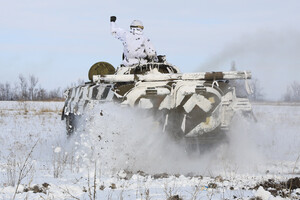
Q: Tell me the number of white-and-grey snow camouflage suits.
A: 1